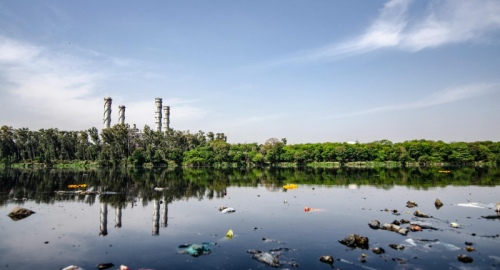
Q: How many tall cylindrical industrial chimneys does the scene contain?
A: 4